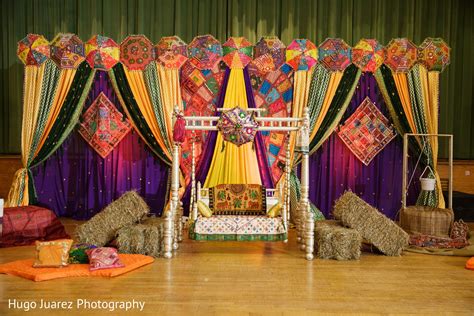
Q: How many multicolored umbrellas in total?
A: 14